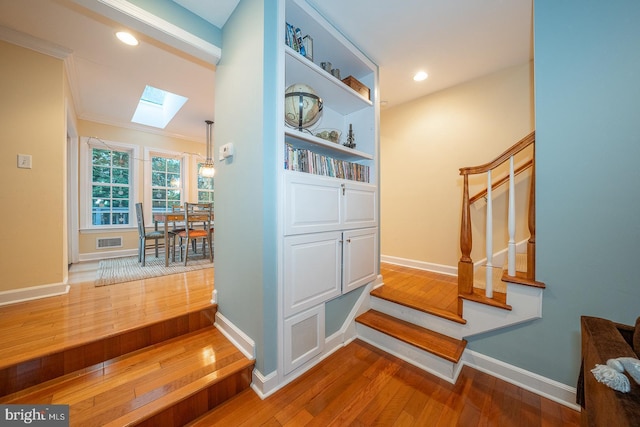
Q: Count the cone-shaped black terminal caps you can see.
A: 0